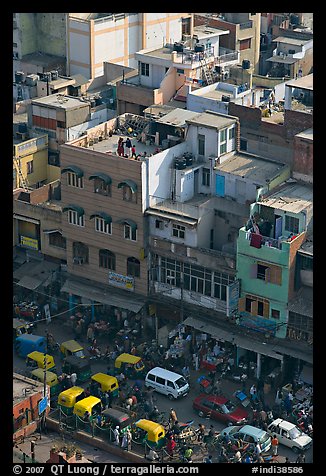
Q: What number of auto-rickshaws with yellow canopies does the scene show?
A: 8